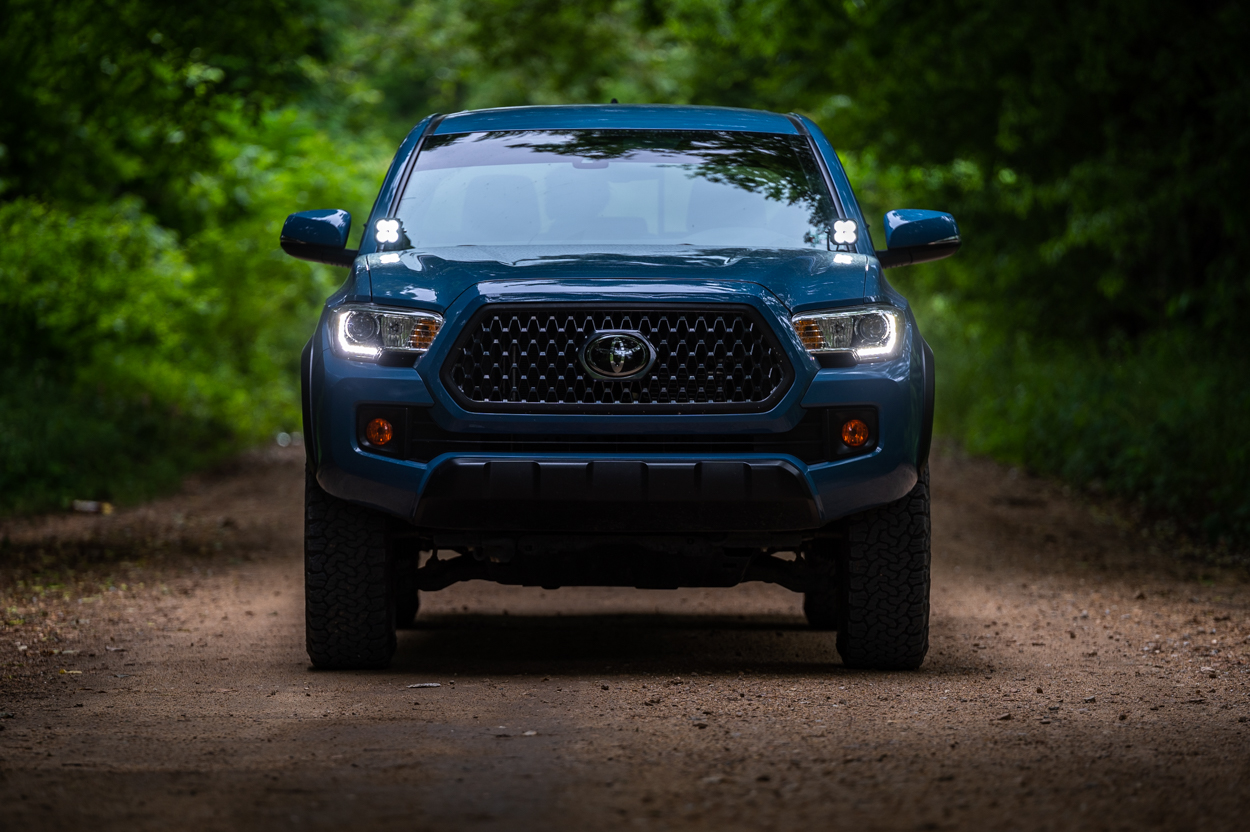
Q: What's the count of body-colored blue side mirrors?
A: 2